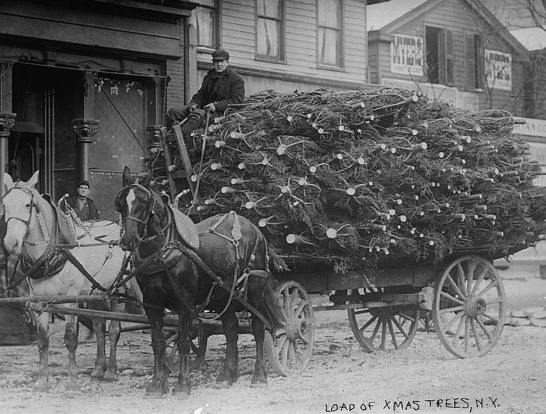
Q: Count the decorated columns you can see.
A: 3